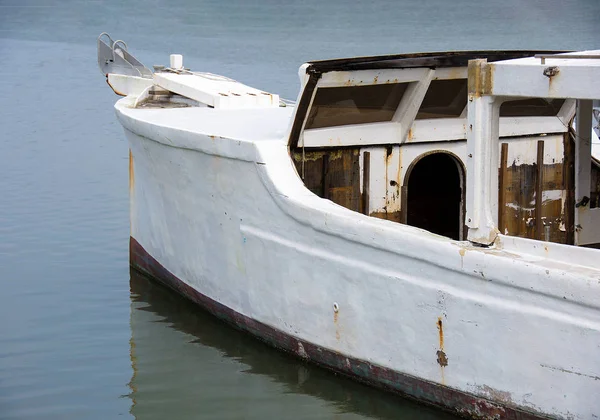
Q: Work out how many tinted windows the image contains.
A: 3